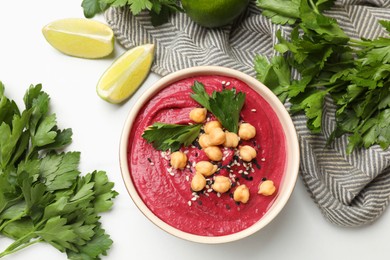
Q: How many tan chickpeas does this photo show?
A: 14